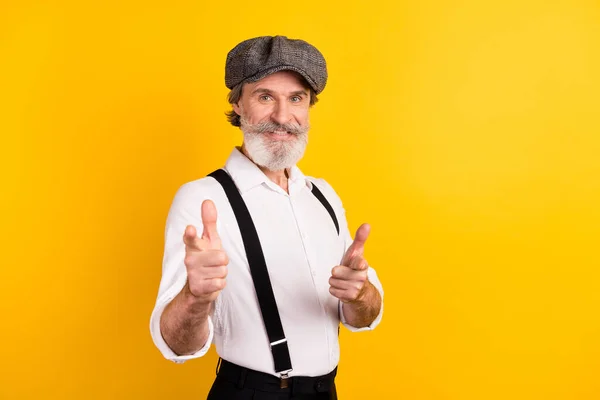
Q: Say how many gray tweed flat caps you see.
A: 1